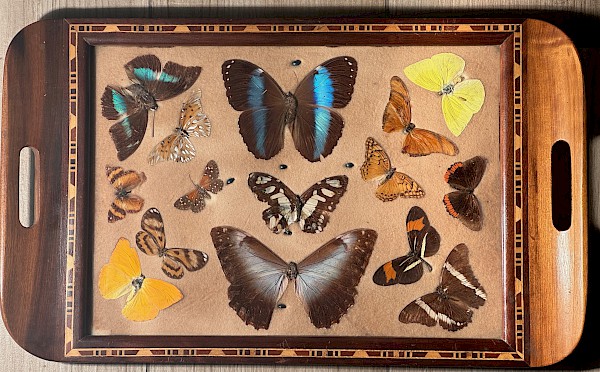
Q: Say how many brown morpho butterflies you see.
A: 1